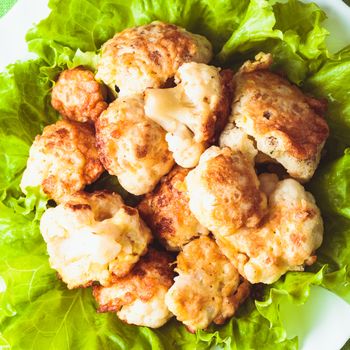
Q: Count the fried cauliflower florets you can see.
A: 12